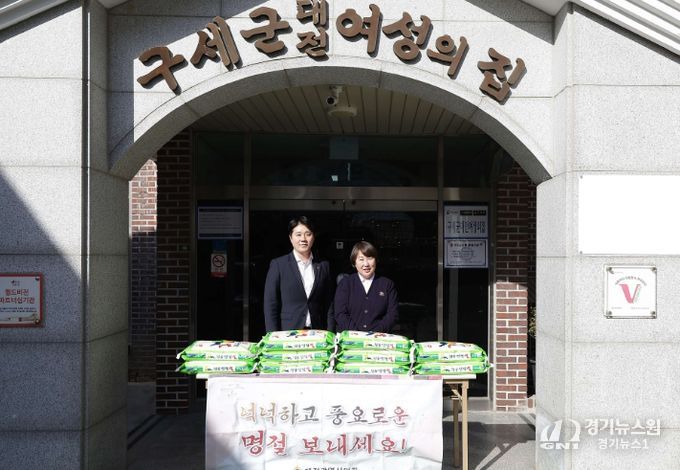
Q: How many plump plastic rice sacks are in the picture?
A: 10